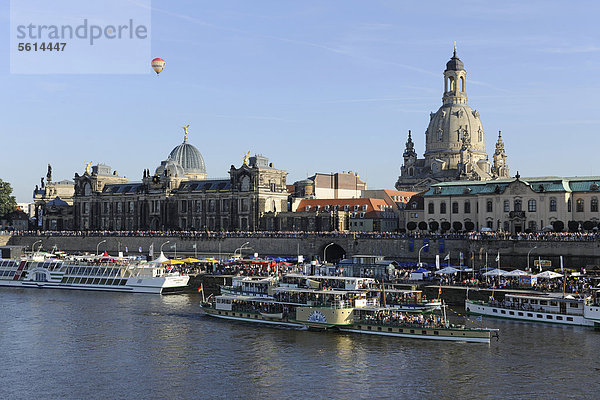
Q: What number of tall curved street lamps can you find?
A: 7